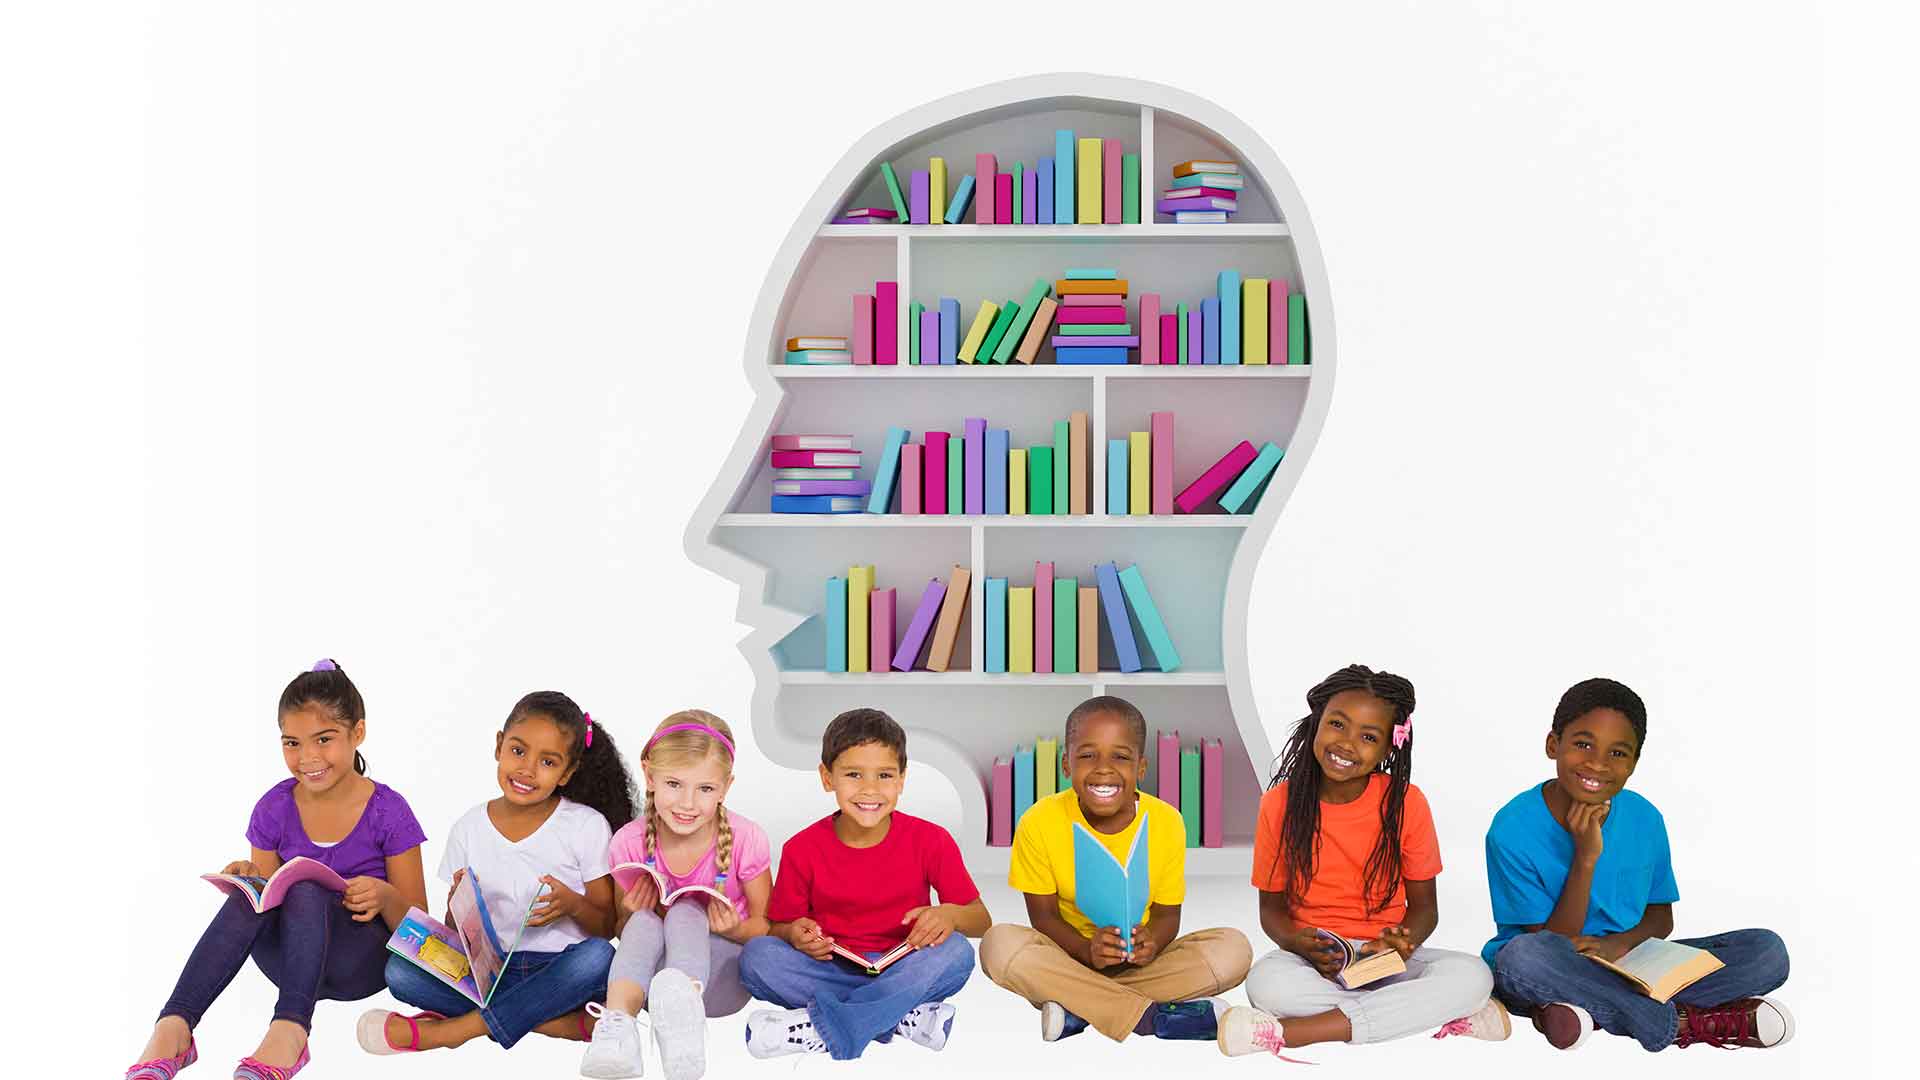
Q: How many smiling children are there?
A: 7